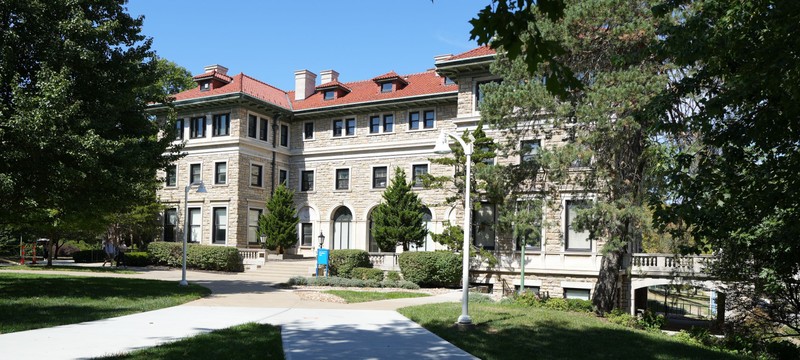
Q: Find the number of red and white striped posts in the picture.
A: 2